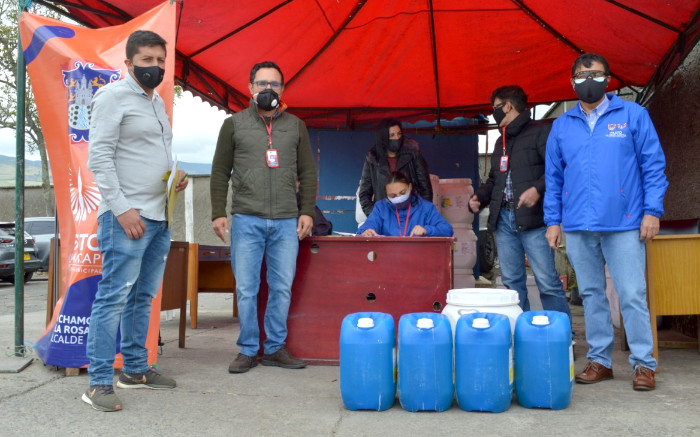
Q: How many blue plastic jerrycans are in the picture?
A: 4